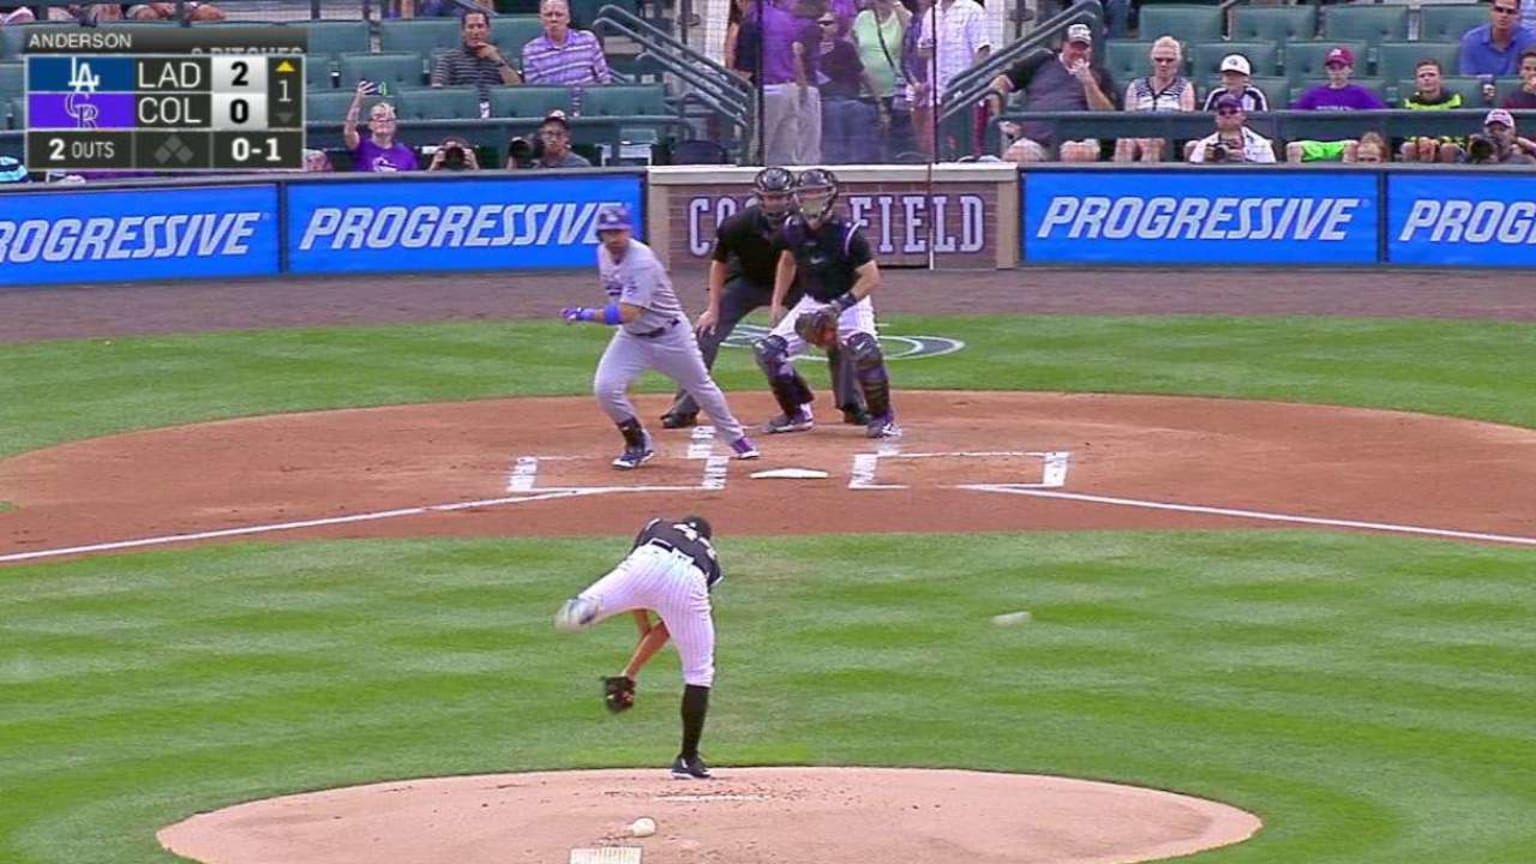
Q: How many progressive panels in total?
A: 4